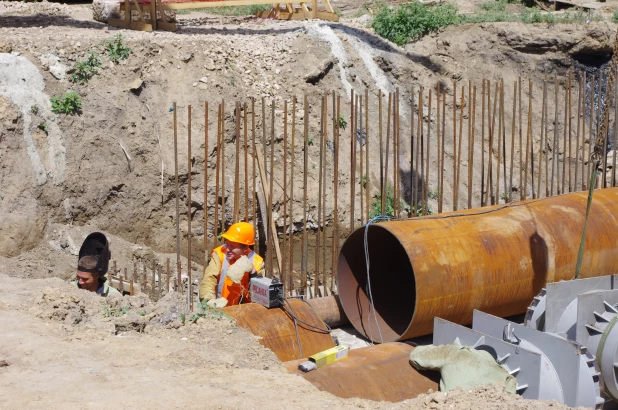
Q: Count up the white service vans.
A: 0